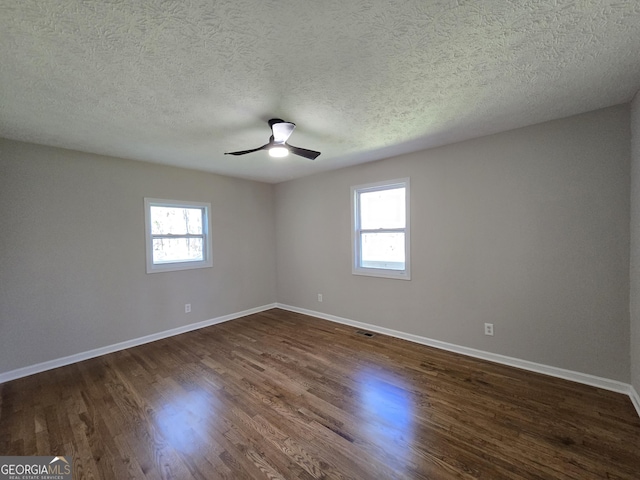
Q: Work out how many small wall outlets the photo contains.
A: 3